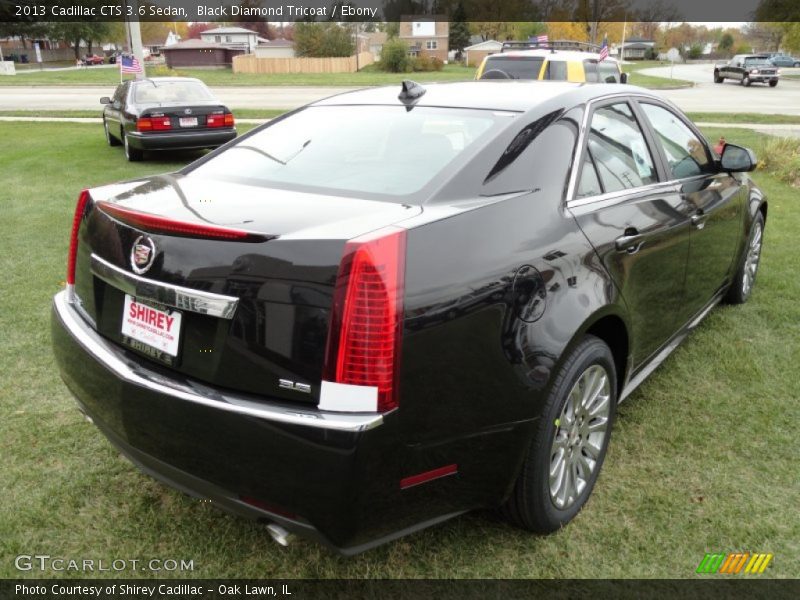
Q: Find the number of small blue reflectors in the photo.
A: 0